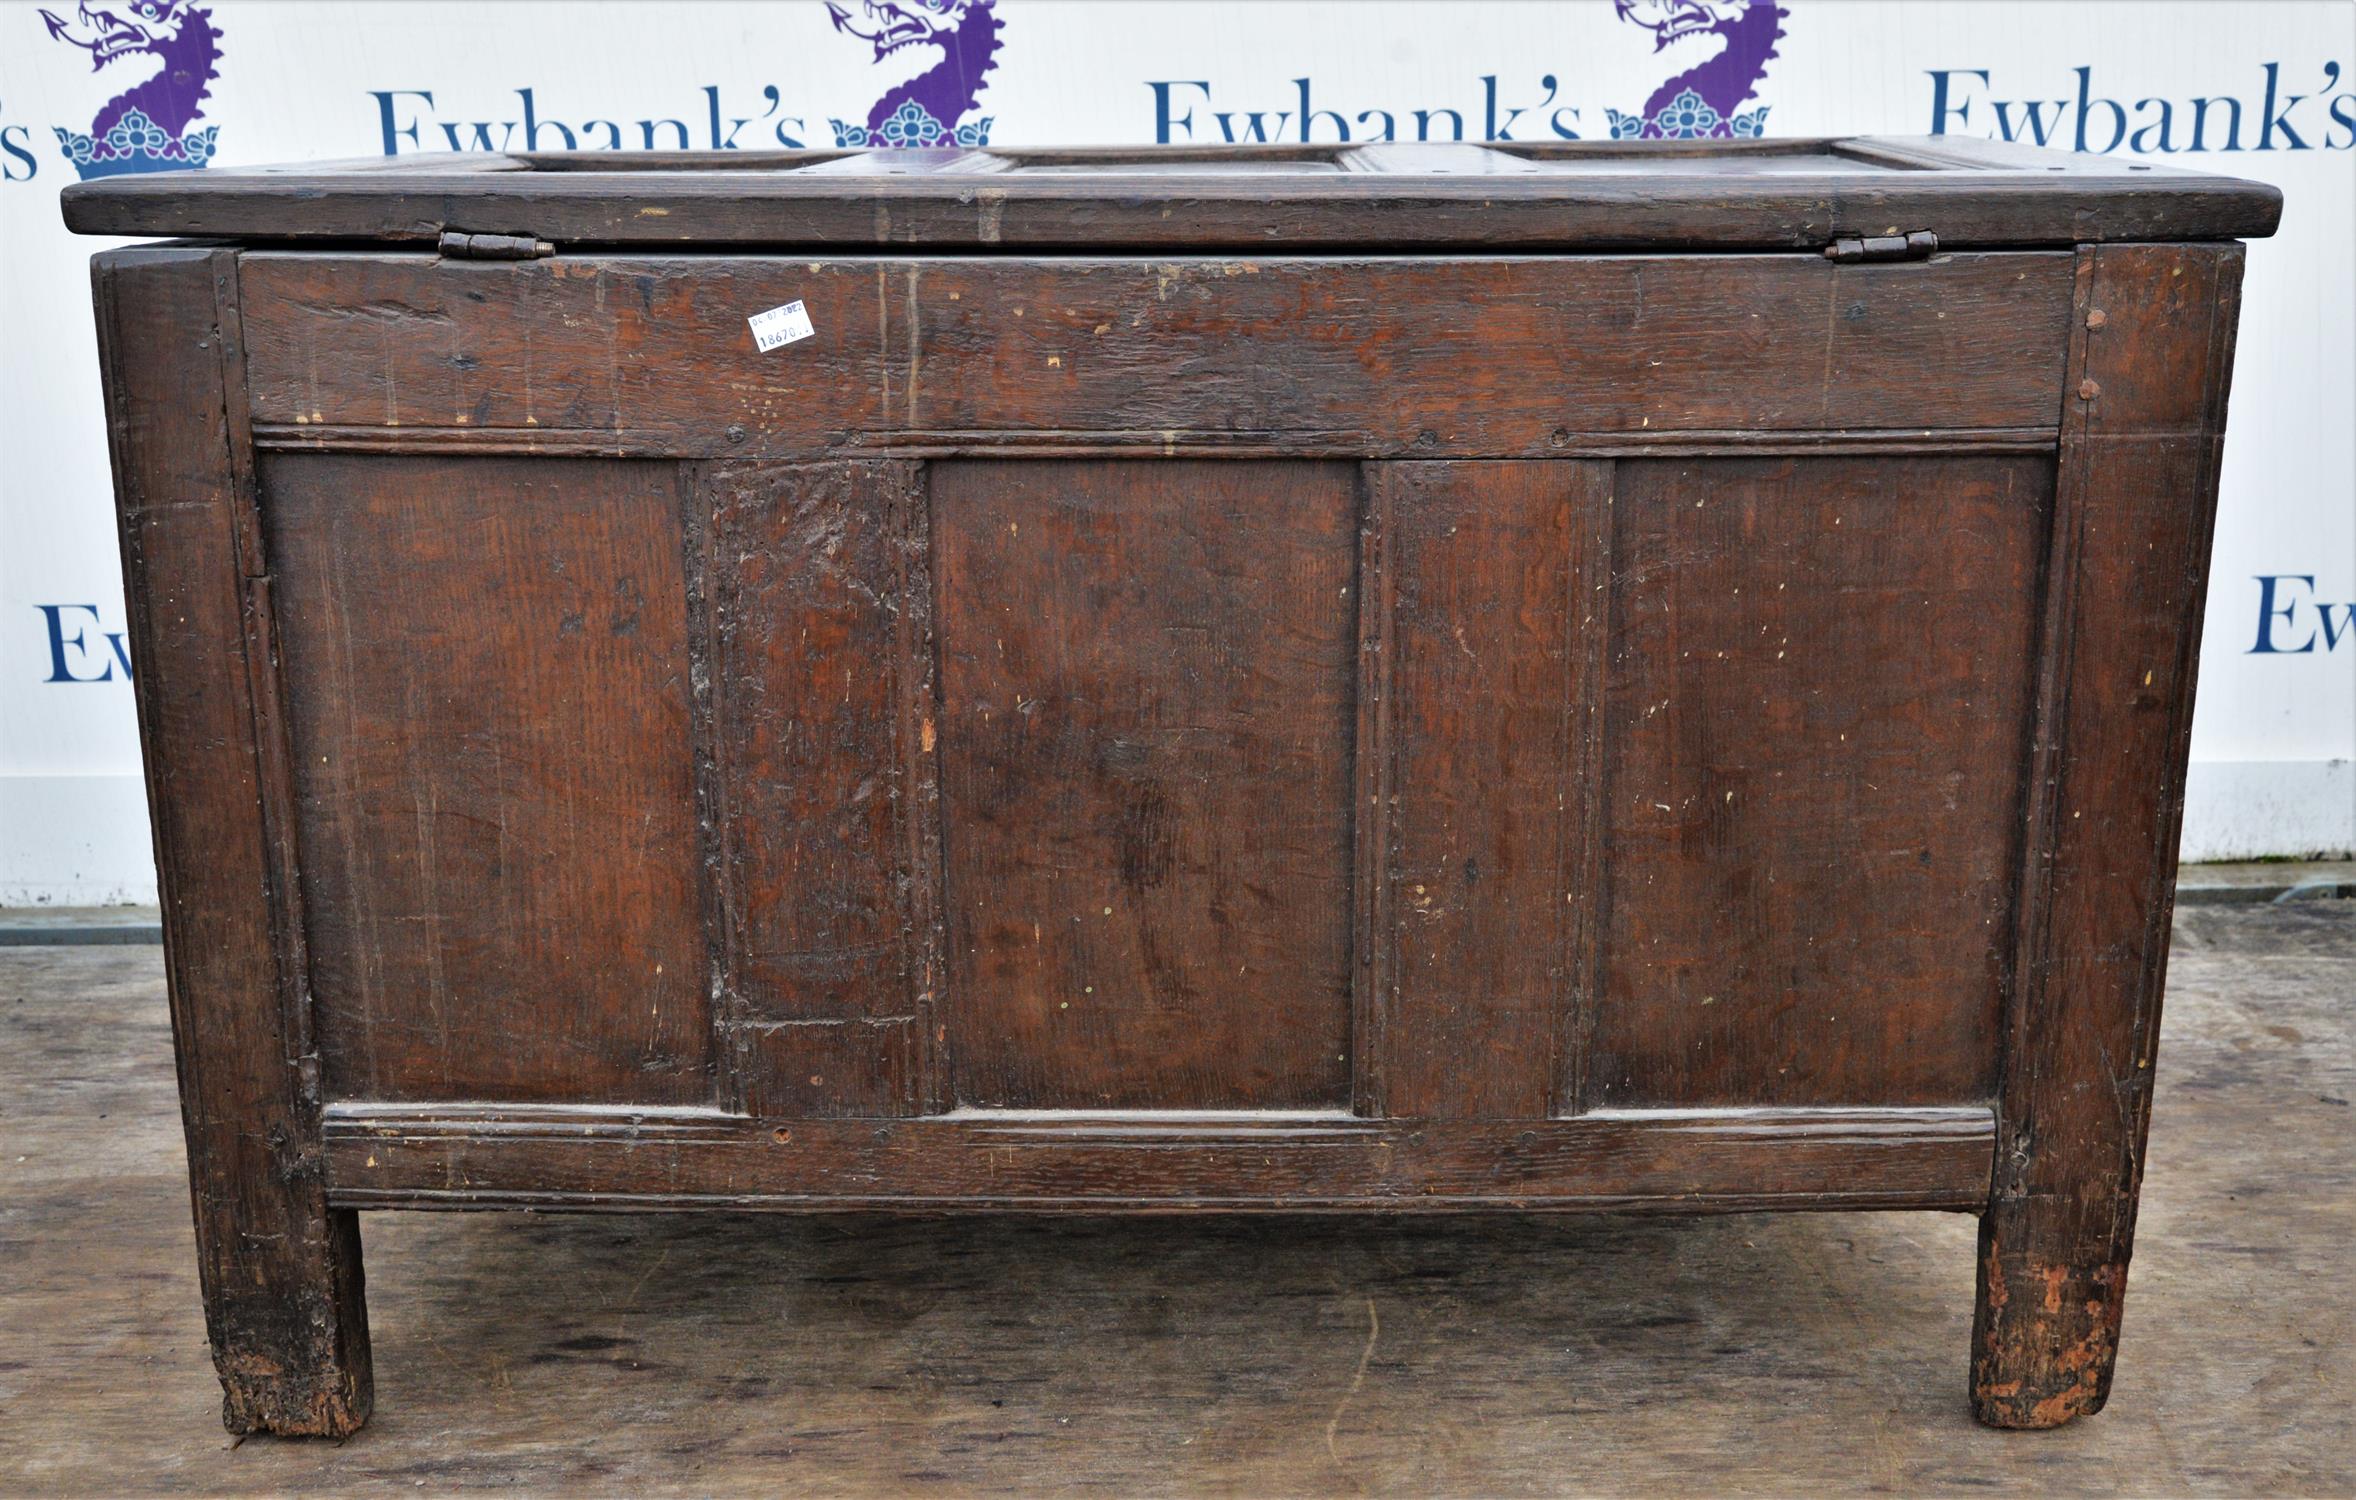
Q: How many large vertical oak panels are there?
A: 3